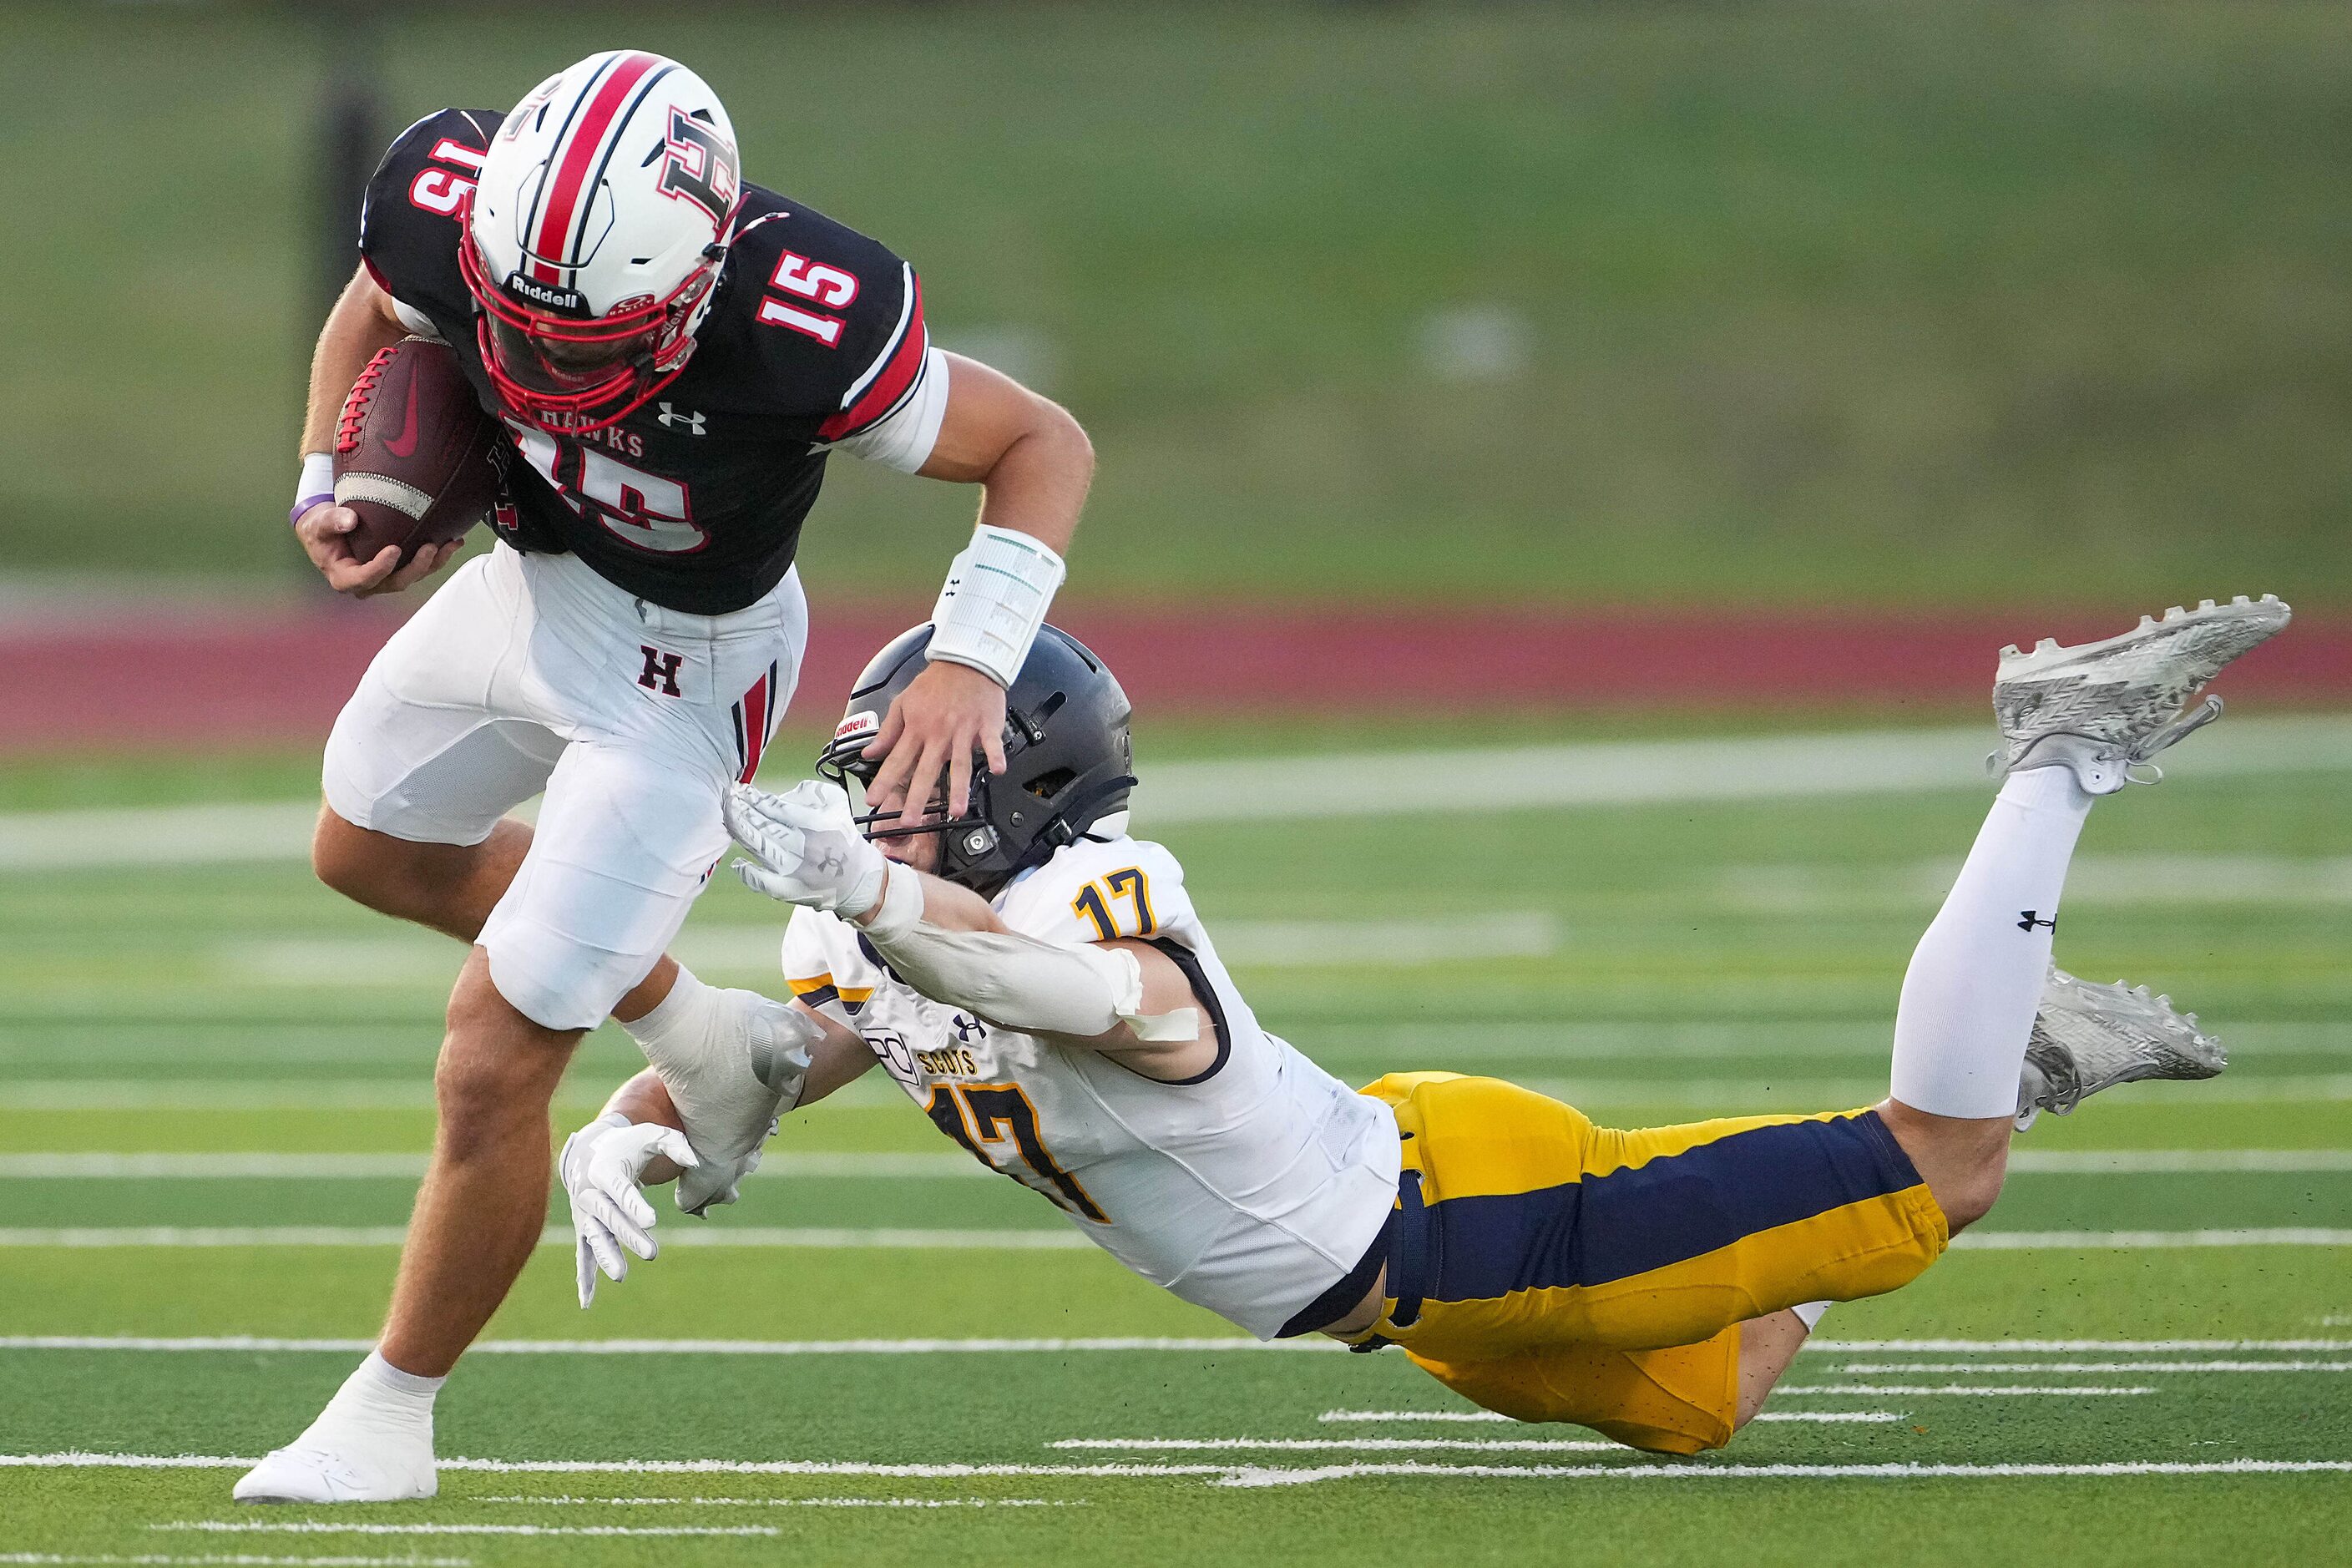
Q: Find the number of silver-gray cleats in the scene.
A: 2